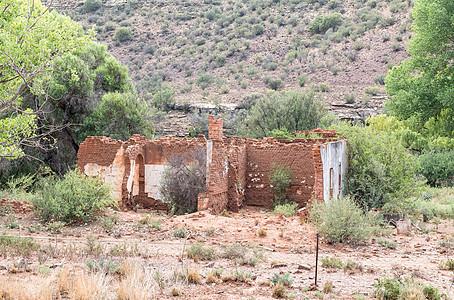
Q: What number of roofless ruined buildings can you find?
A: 1